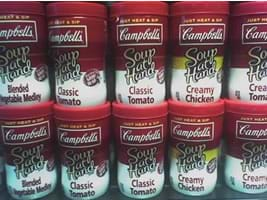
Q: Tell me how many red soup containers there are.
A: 10